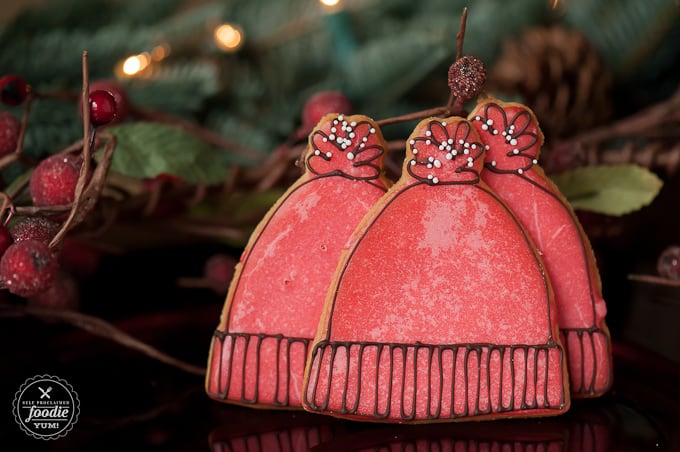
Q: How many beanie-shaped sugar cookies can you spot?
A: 3